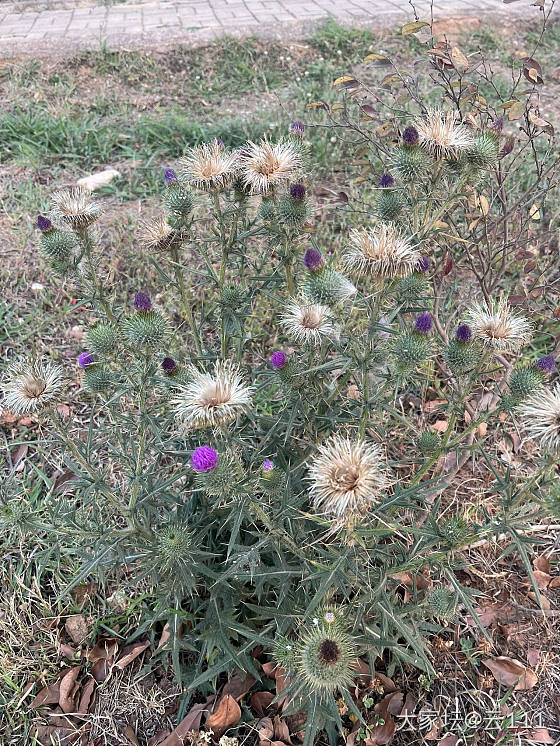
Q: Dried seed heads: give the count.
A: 12